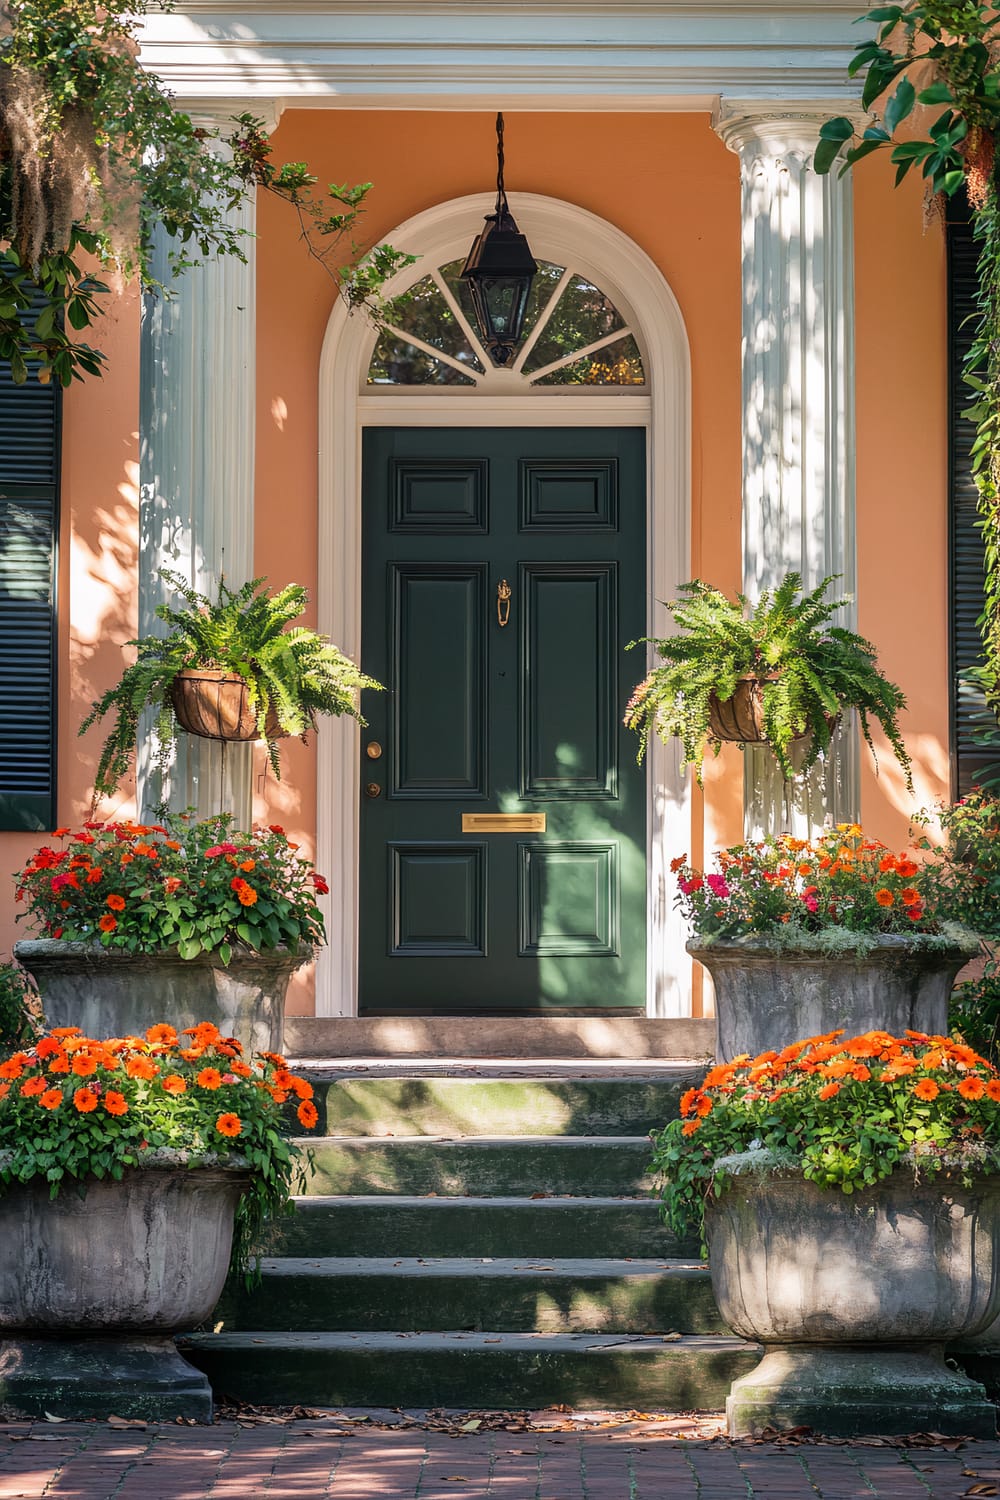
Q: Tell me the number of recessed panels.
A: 6